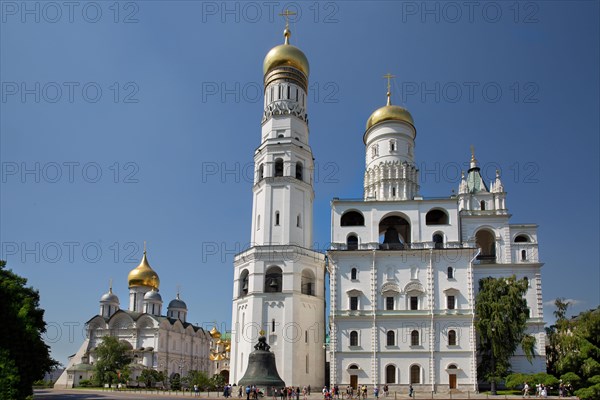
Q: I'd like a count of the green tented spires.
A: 1